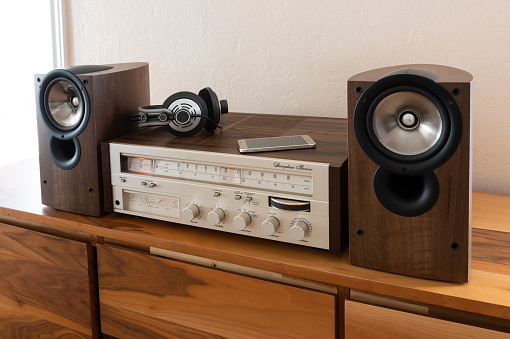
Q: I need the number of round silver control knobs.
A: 5